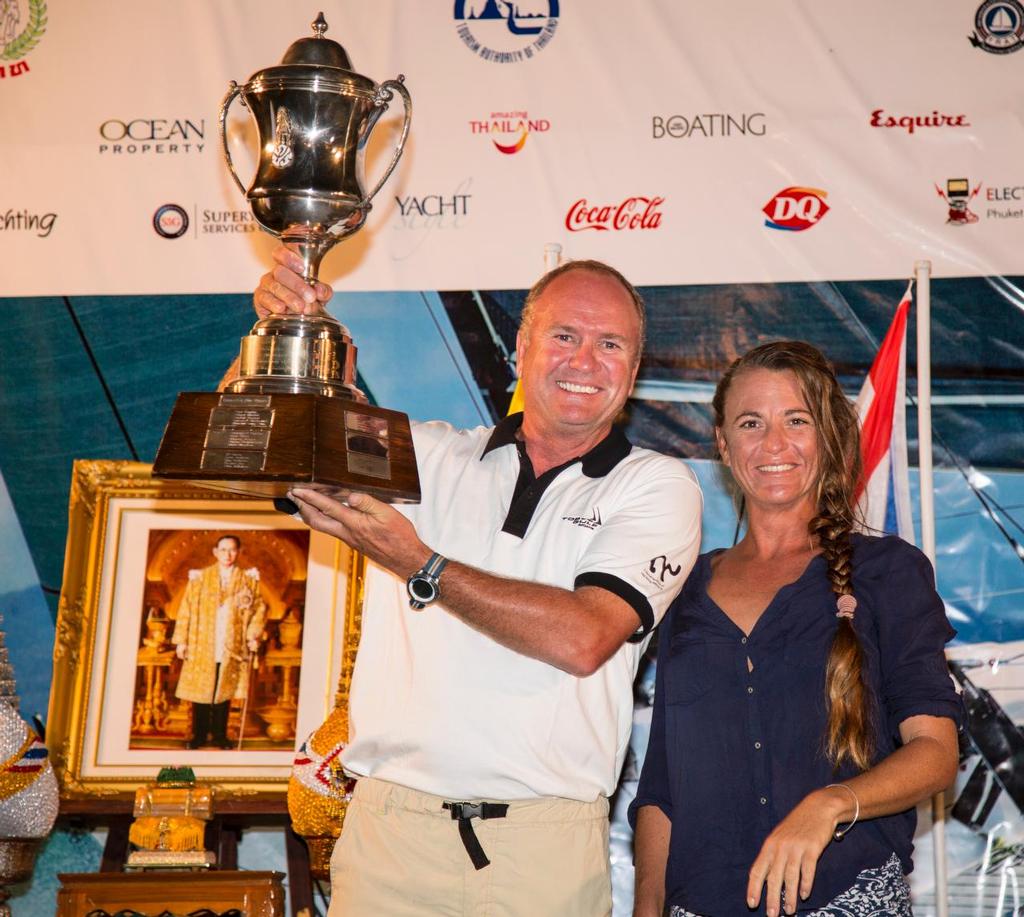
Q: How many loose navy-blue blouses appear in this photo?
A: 1